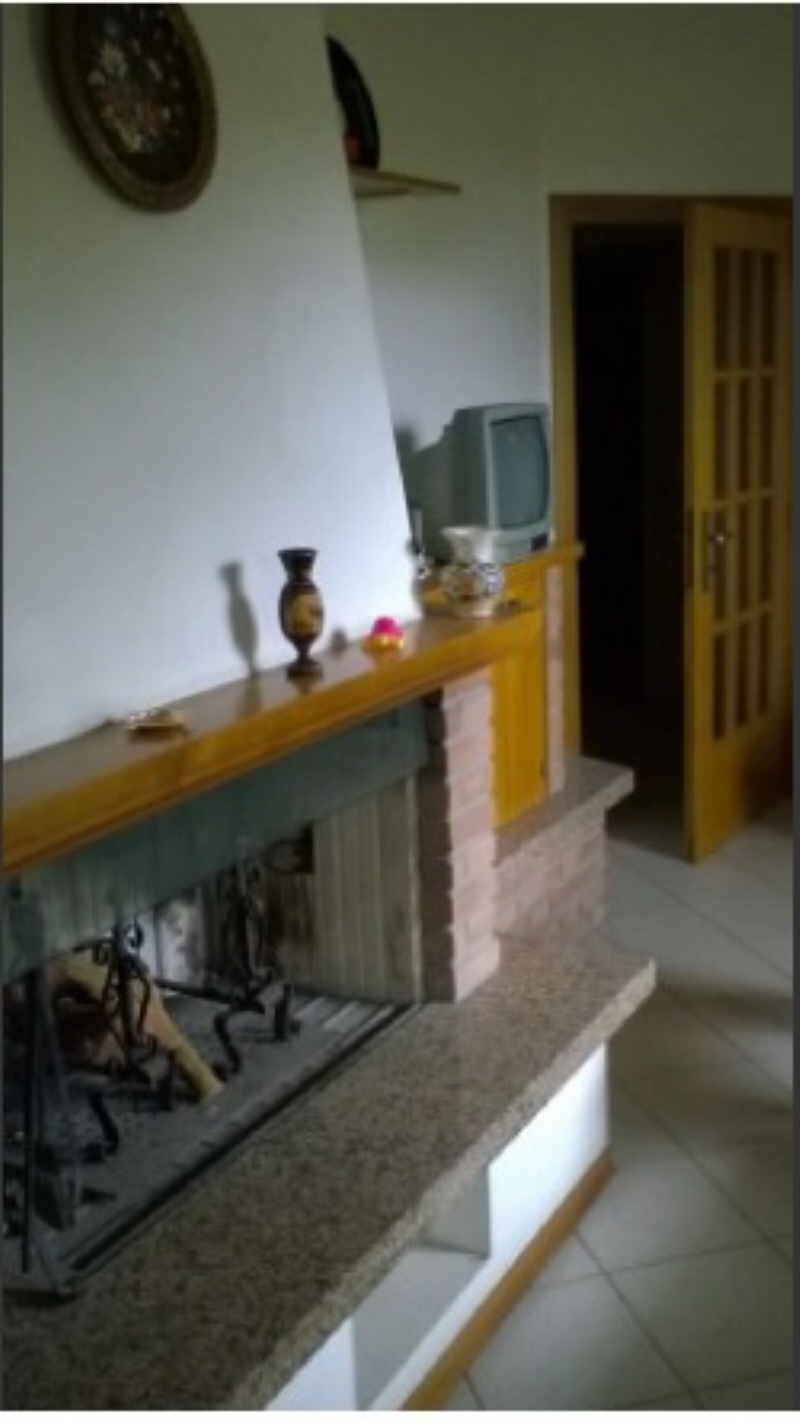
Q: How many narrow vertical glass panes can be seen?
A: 12